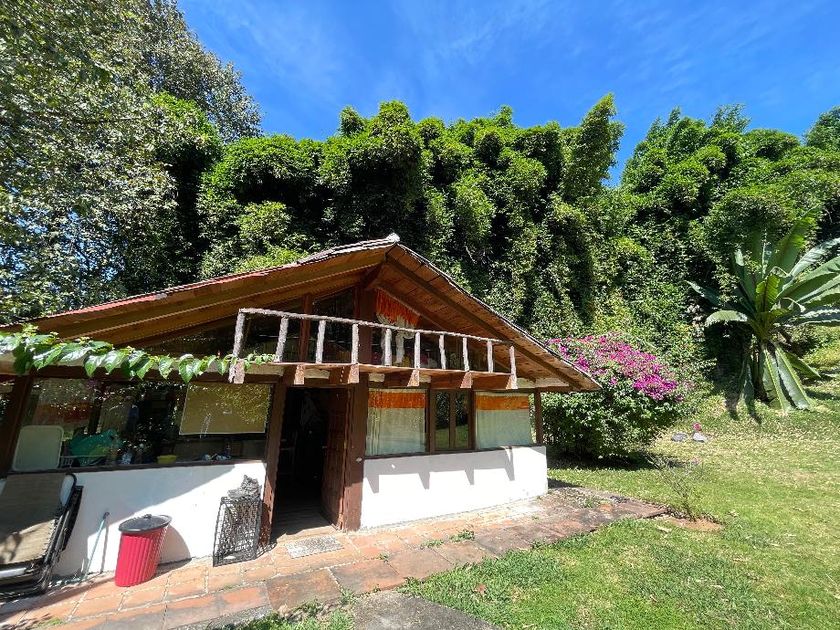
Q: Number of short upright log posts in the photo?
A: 10